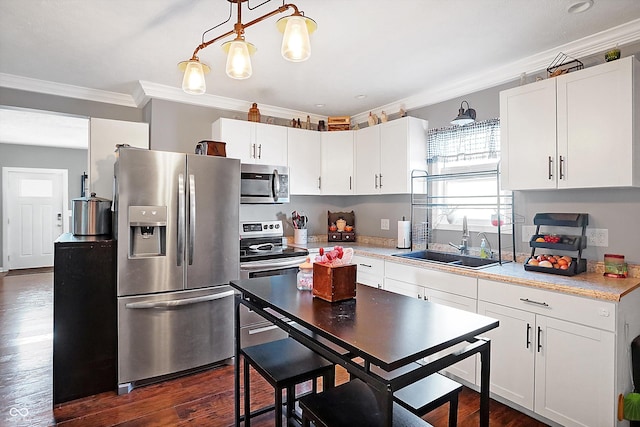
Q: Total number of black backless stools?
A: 3